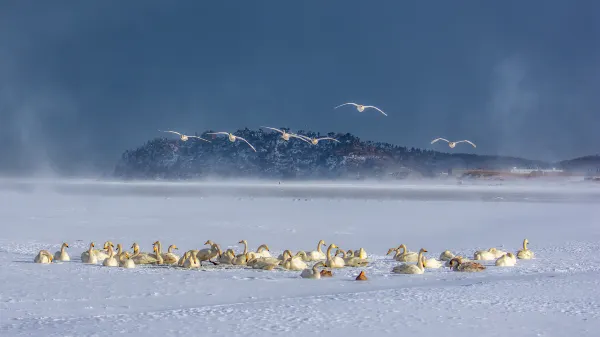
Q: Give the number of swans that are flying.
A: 6